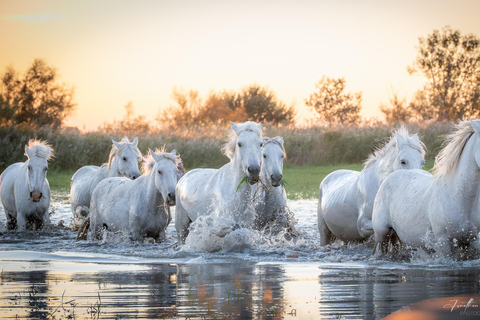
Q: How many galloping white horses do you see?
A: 7